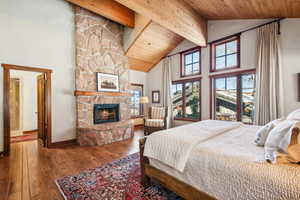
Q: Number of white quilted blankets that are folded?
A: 1